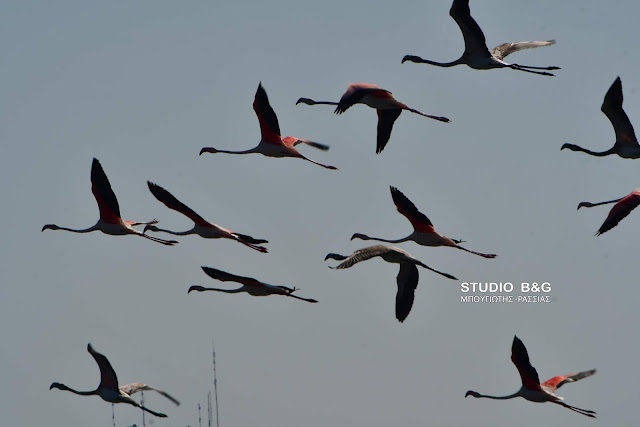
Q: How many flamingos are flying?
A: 12